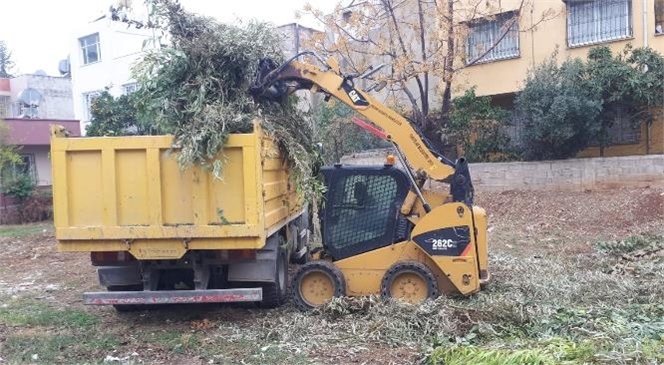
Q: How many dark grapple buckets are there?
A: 1